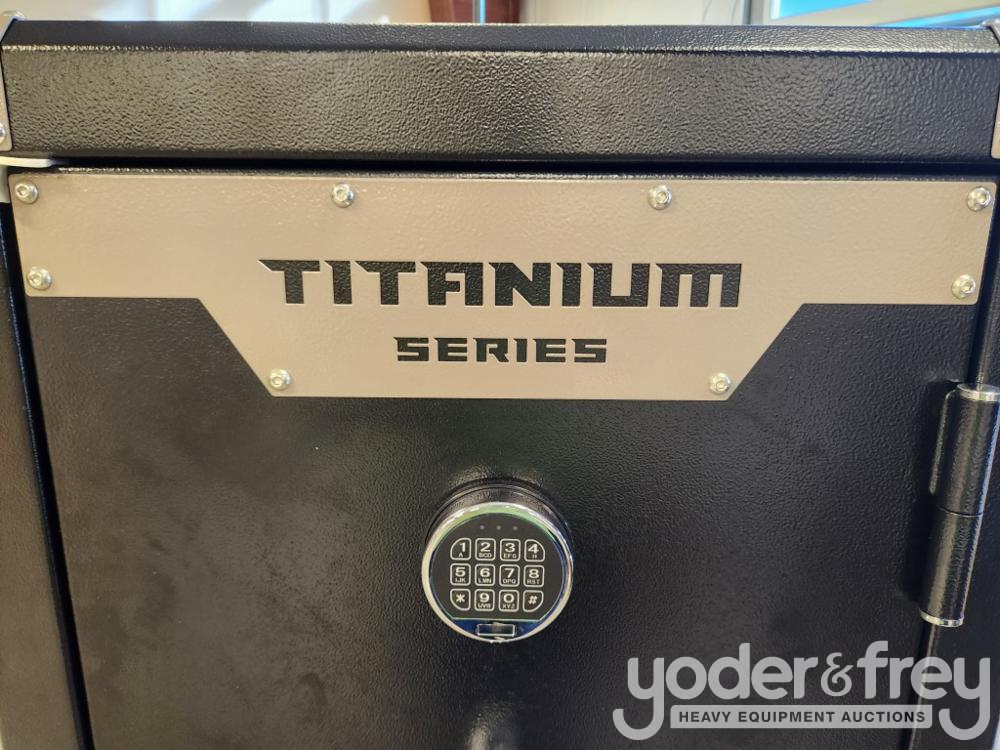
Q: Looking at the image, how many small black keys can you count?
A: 12